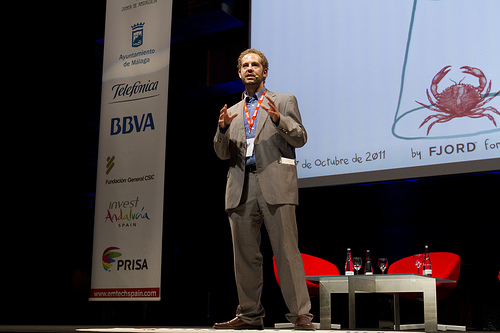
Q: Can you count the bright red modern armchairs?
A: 2